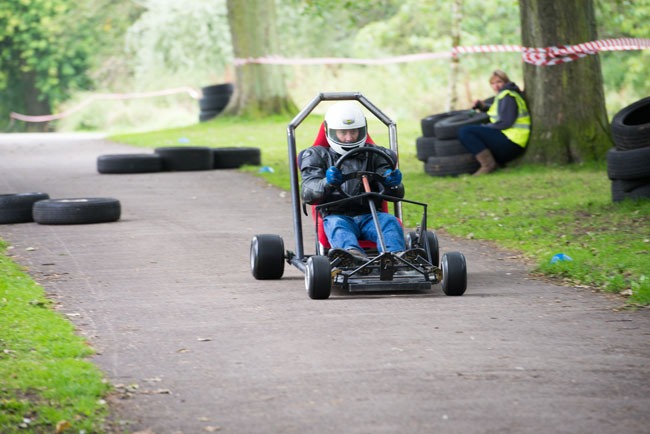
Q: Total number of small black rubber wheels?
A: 4